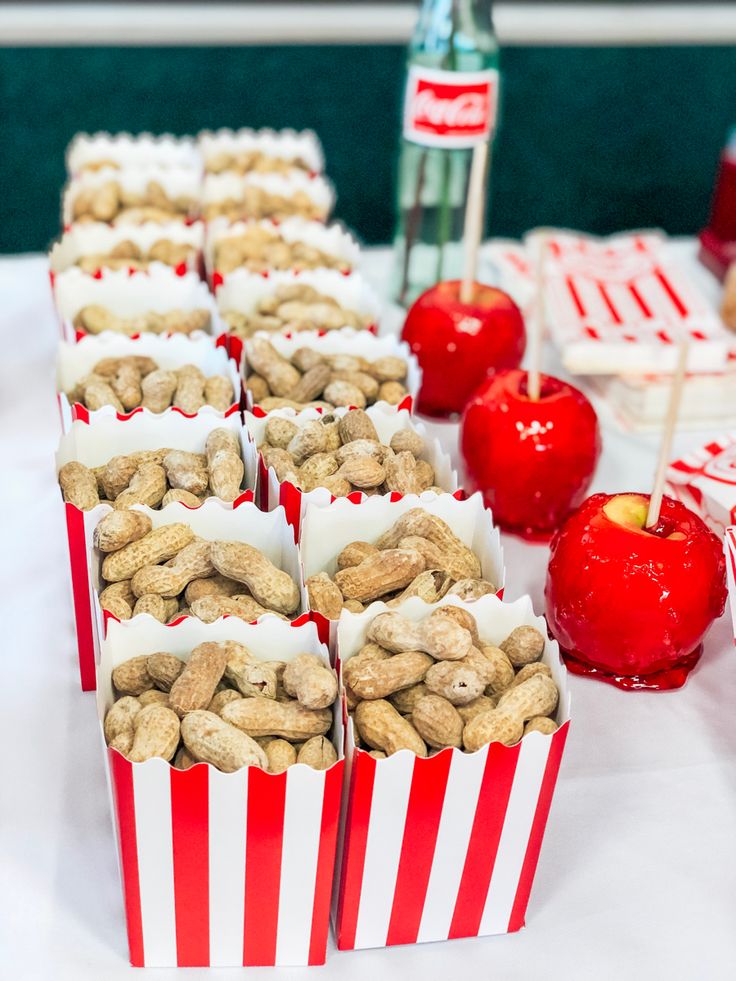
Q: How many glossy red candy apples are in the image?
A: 3